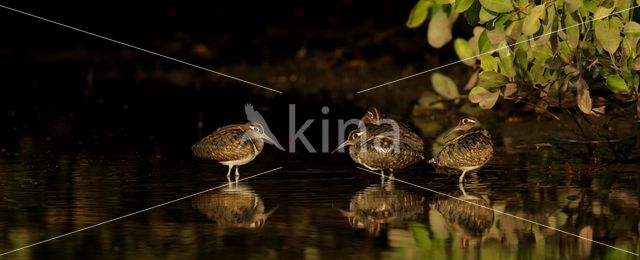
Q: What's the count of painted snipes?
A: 4